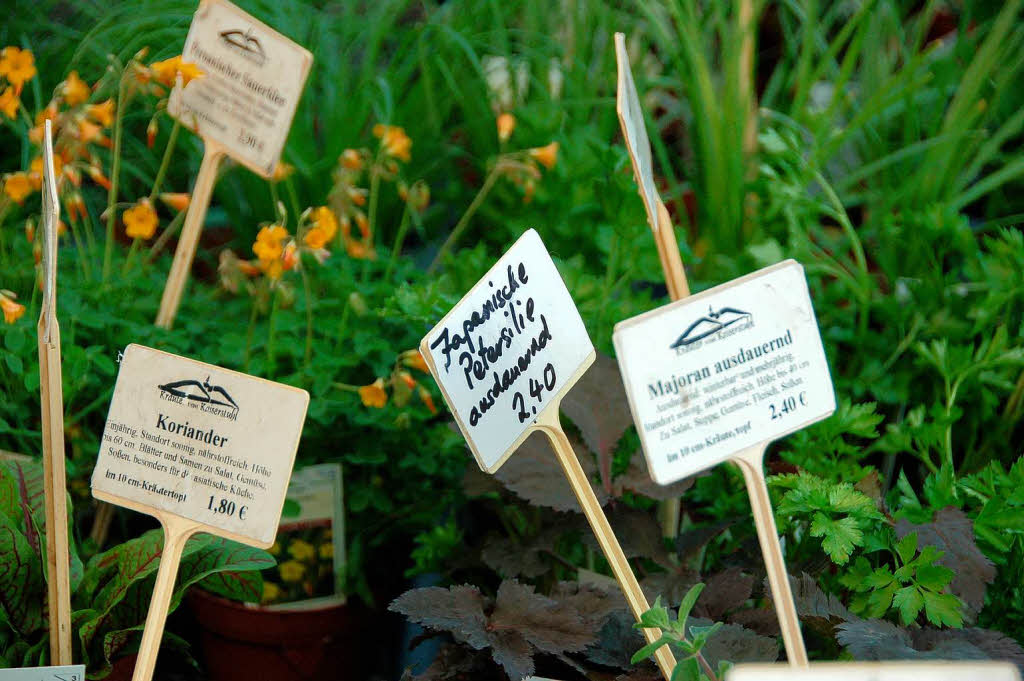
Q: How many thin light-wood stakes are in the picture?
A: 6